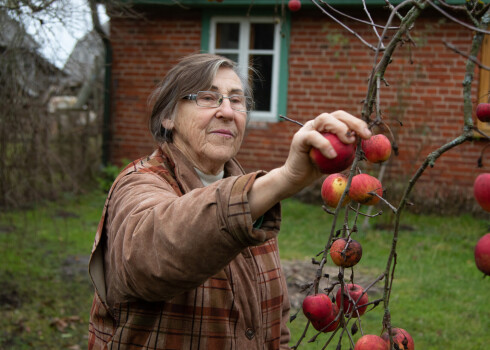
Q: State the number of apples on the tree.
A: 14